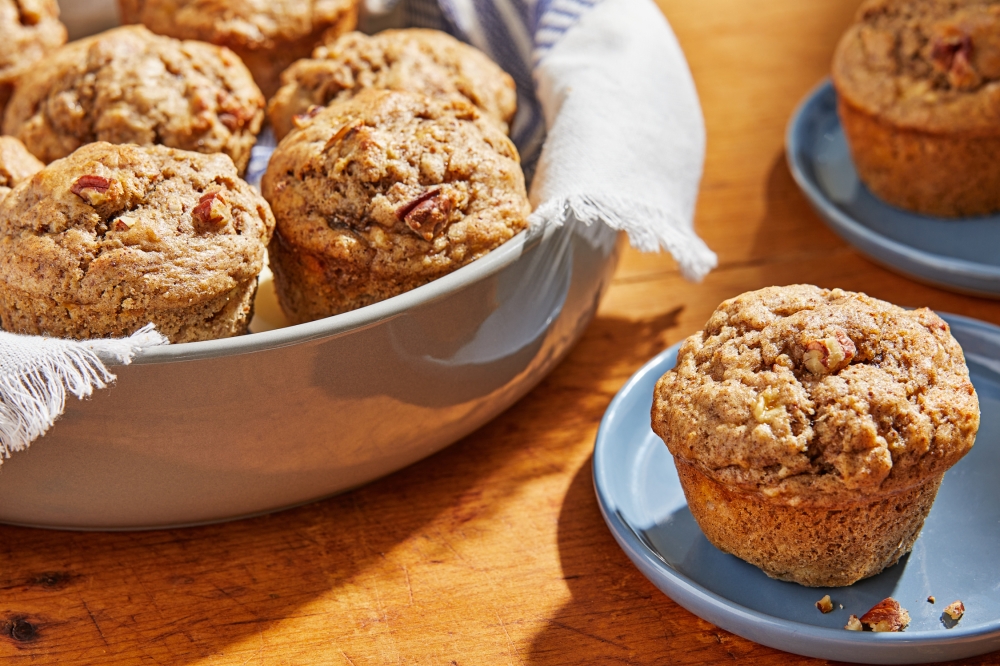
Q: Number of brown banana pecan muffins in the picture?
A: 9